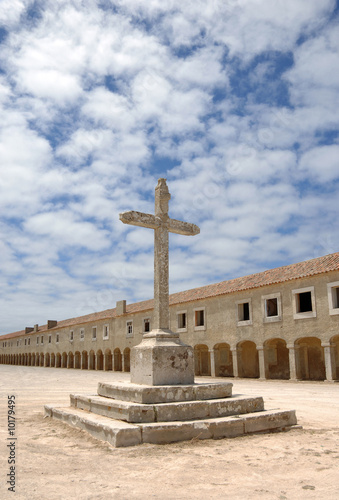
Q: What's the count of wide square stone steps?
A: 3